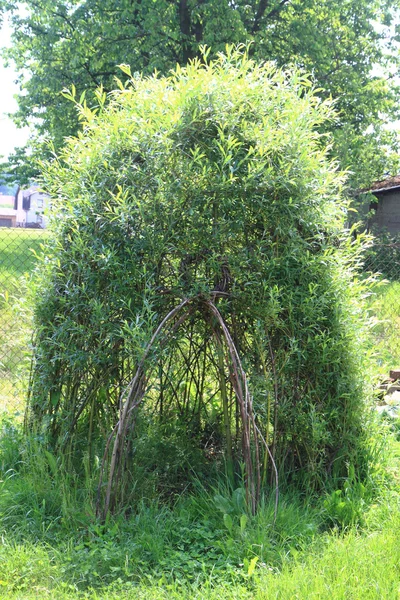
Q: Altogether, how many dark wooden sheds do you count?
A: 1